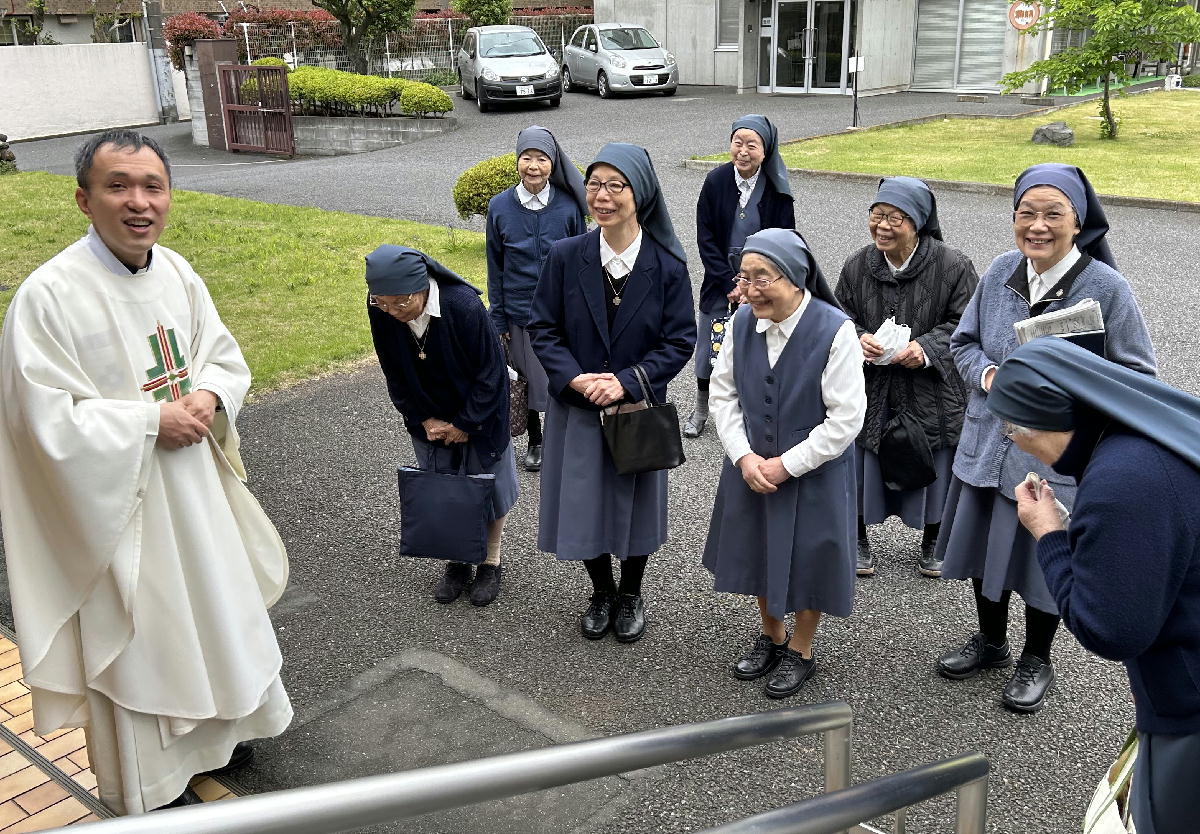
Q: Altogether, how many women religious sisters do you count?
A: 8